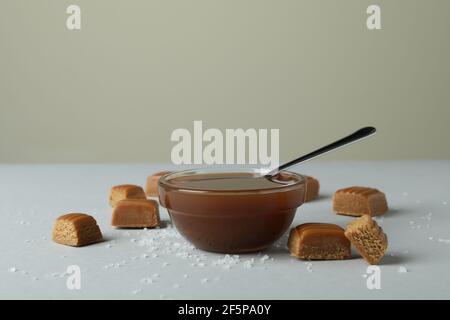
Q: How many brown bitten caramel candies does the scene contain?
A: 1